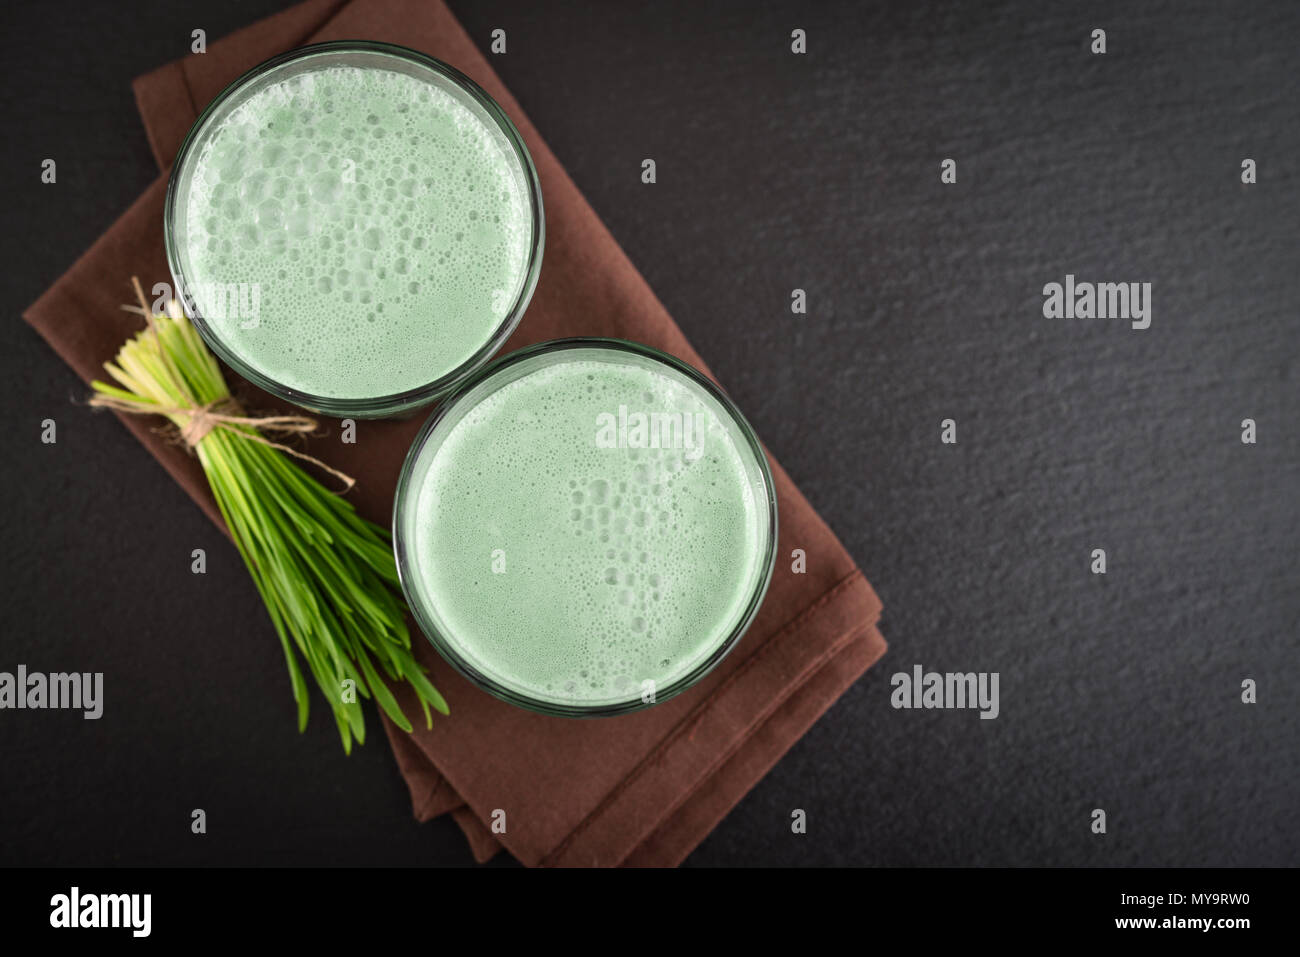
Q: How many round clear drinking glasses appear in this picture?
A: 2